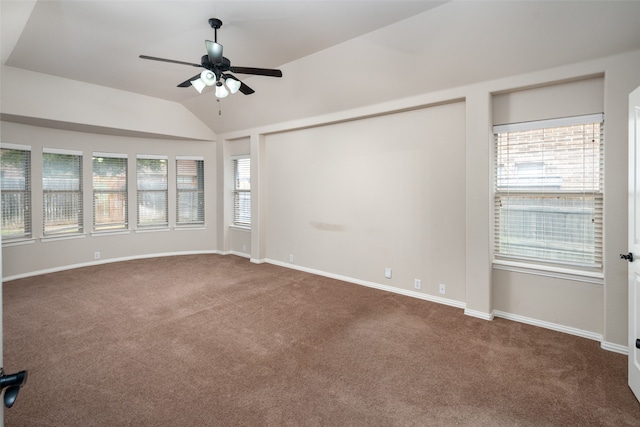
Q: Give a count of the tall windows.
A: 7